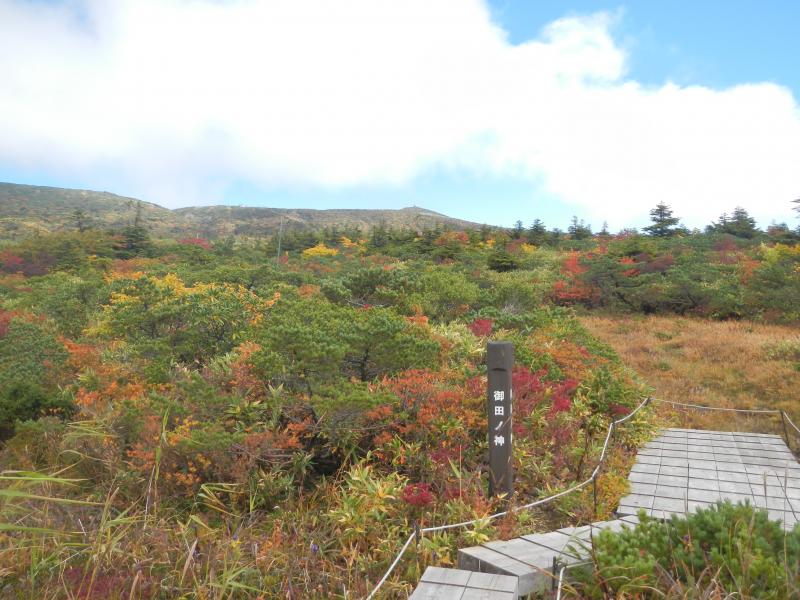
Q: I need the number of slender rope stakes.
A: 6